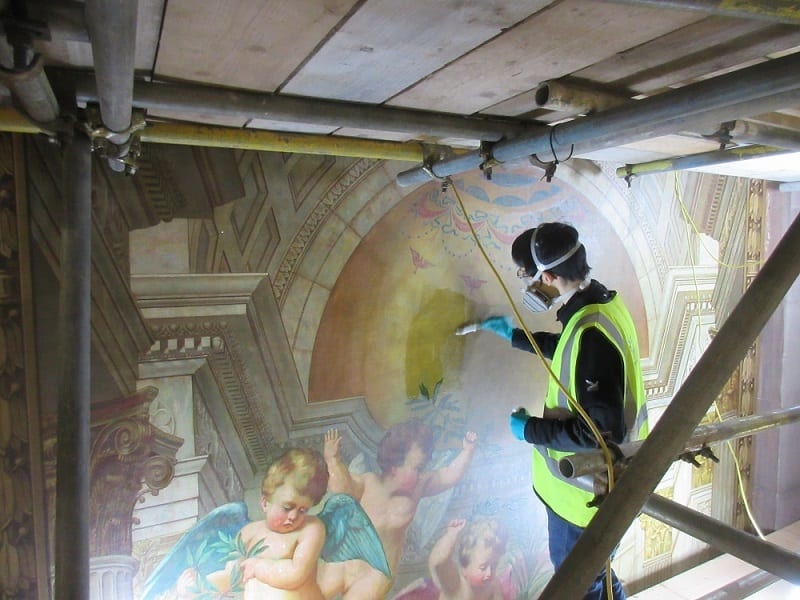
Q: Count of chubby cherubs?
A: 3